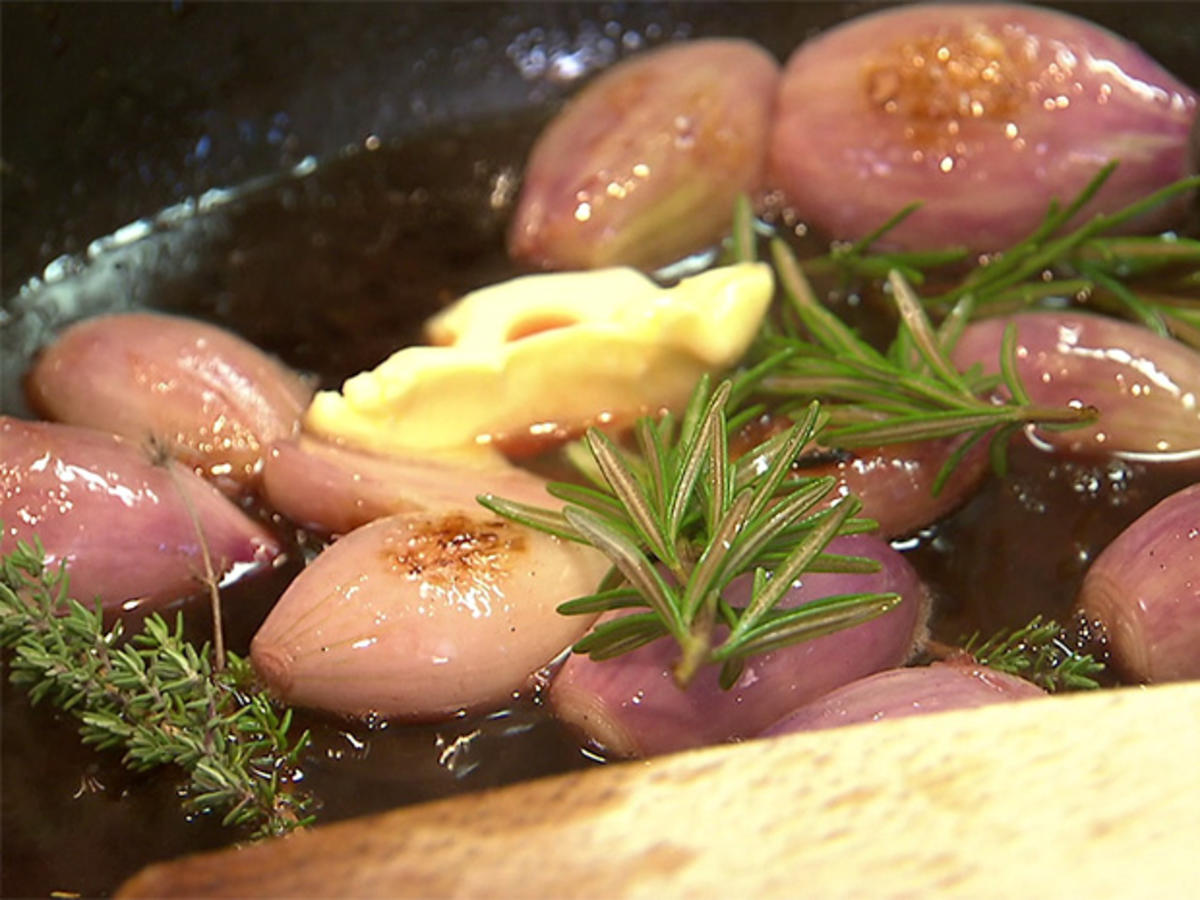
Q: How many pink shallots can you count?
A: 11